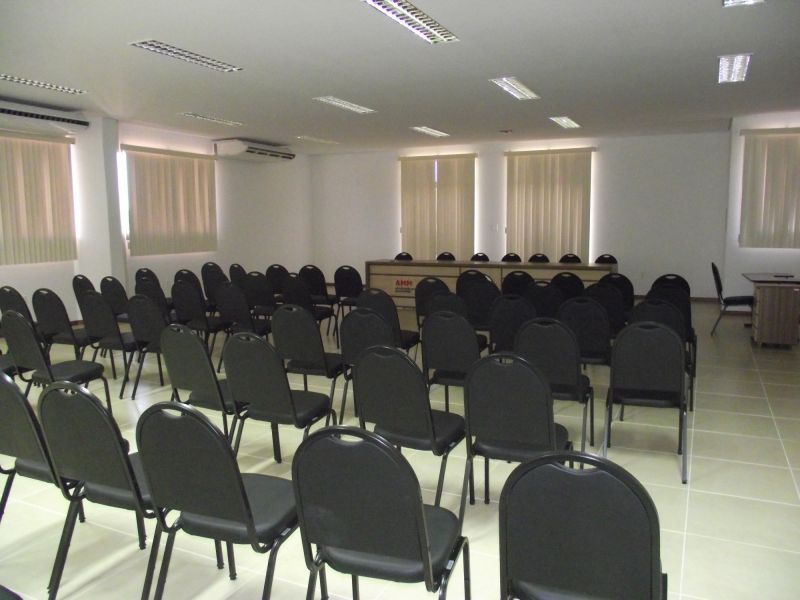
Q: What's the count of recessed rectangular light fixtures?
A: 11